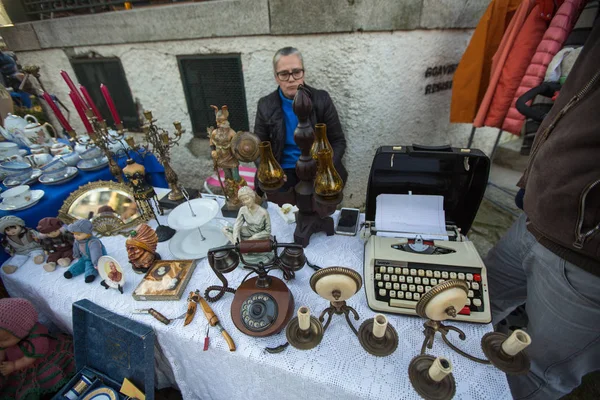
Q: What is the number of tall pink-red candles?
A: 5